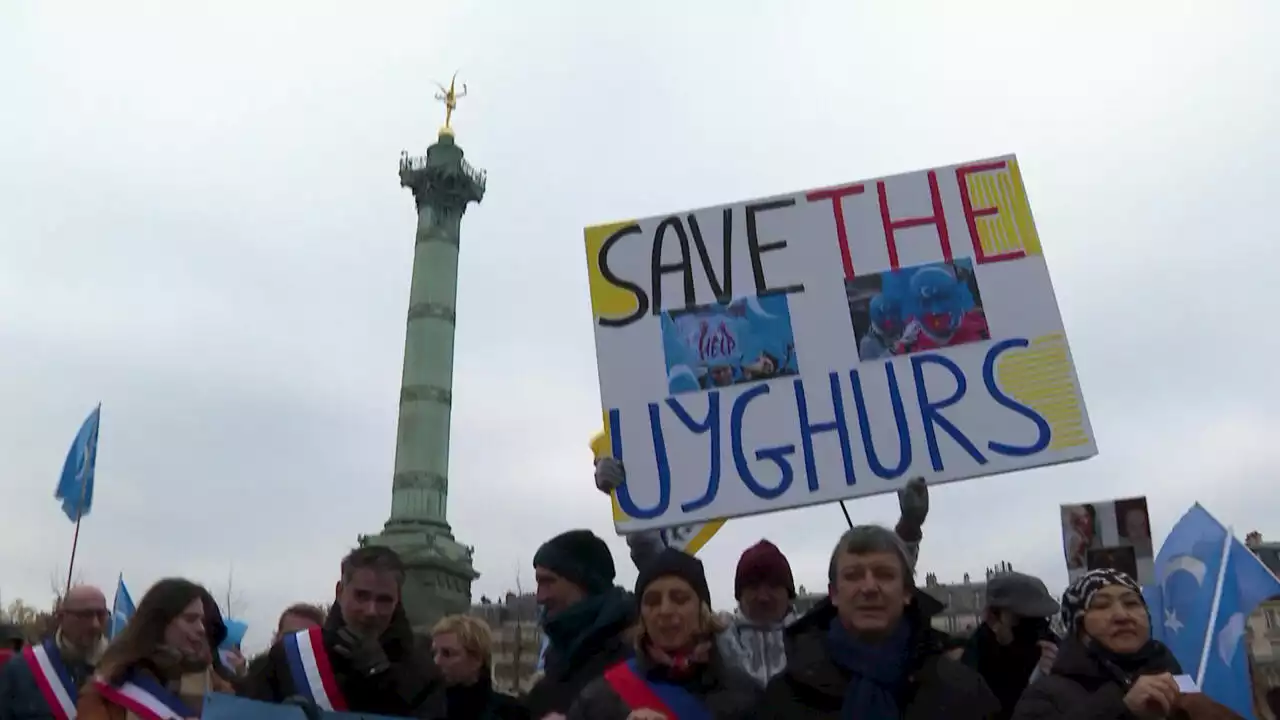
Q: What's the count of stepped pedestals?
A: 1